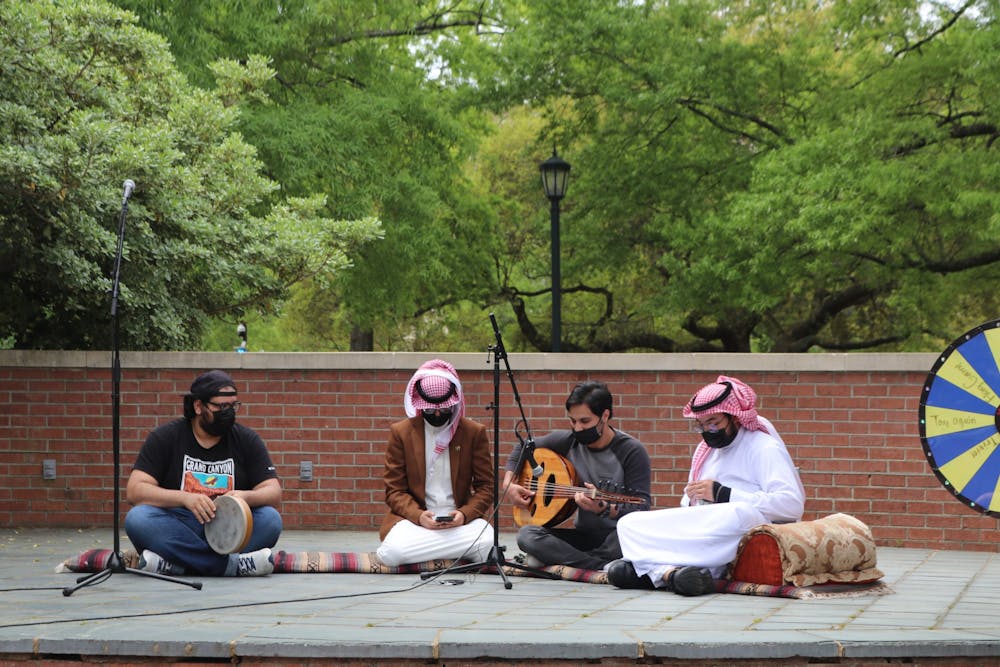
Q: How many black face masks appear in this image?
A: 4